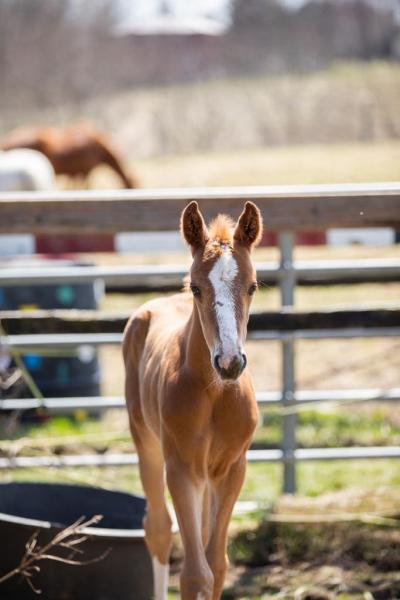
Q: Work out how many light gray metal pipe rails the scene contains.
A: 4